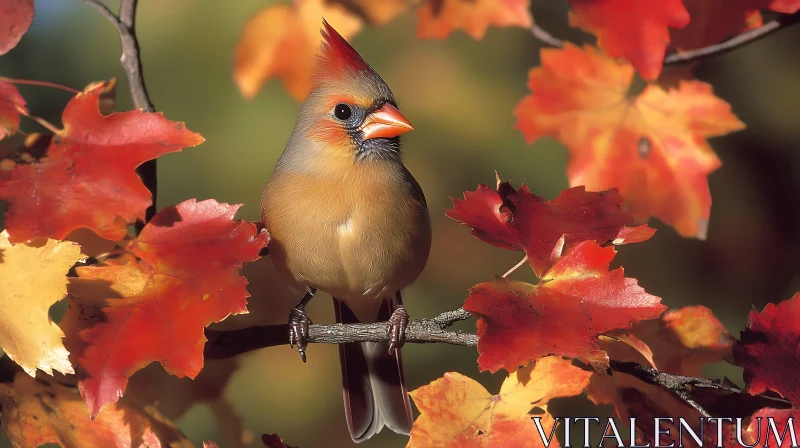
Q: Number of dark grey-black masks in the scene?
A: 1